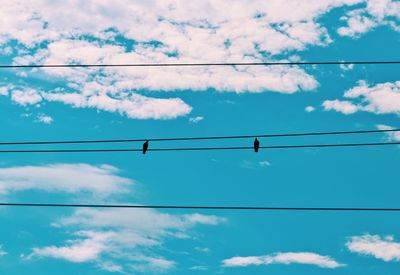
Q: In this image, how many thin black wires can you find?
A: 4